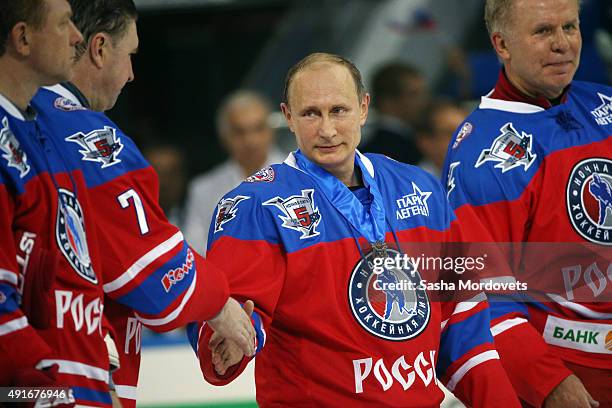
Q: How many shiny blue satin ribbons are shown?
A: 1